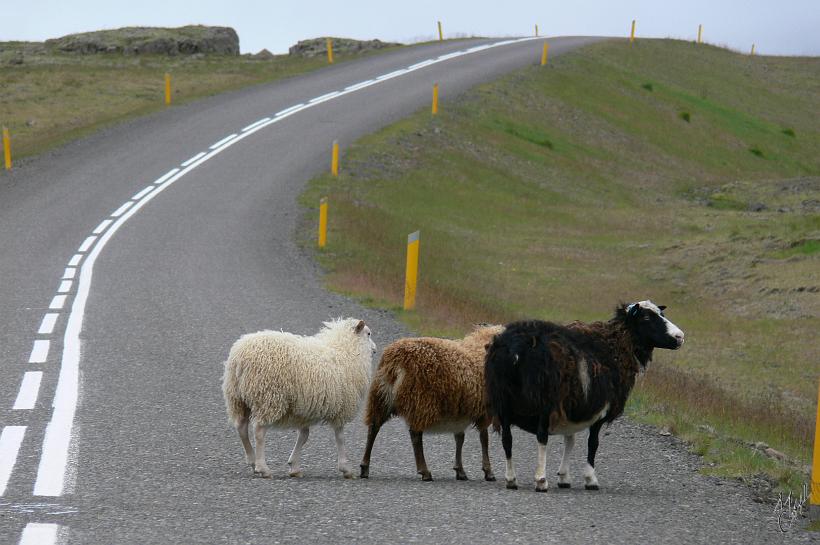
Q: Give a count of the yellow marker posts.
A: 14